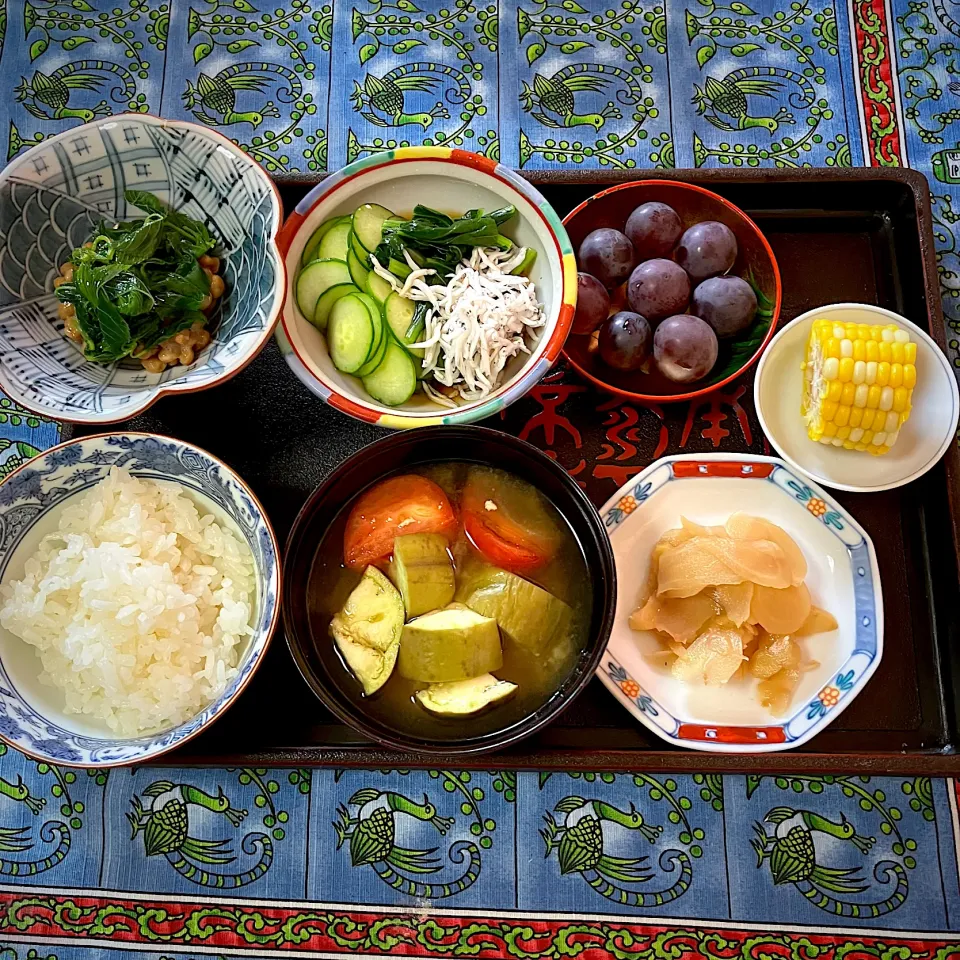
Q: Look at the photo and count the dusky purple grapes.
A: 8